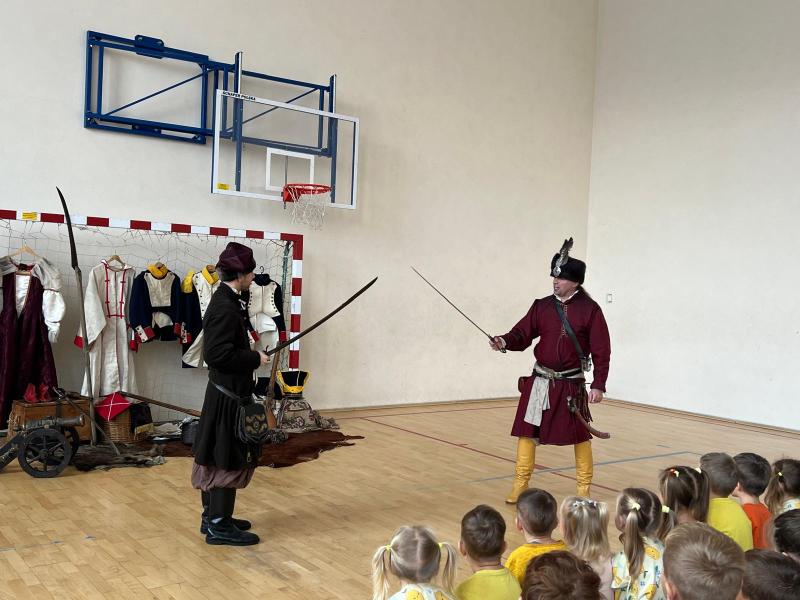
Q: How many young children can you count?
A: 13